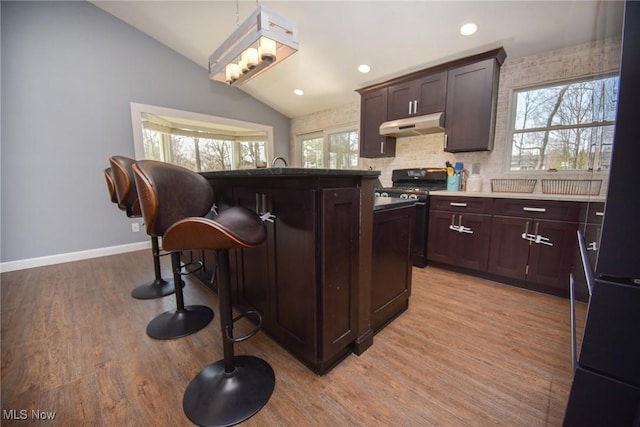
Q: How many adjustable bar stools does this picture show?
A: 3